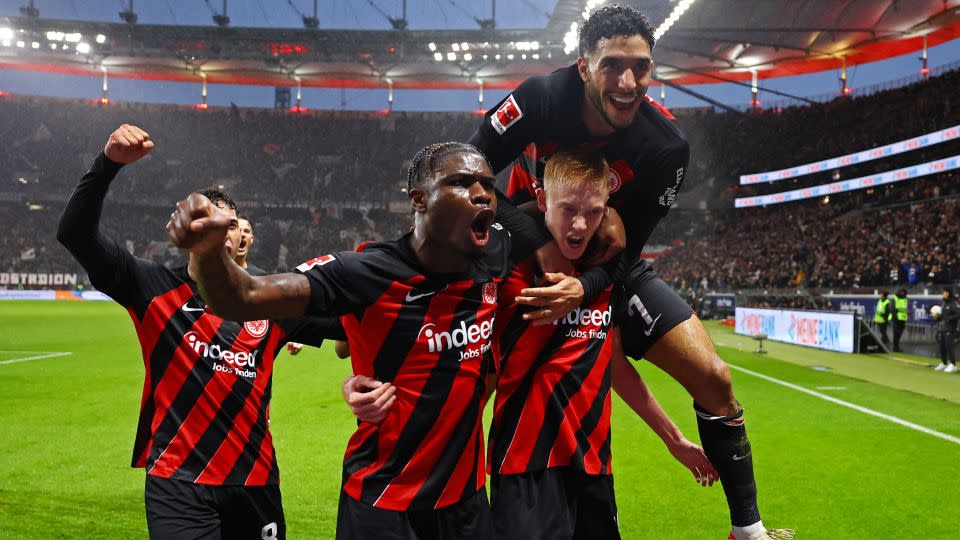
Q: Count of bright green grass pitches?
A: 1